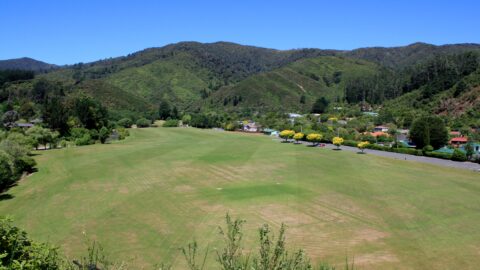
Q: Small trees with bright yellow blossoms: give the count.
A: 5